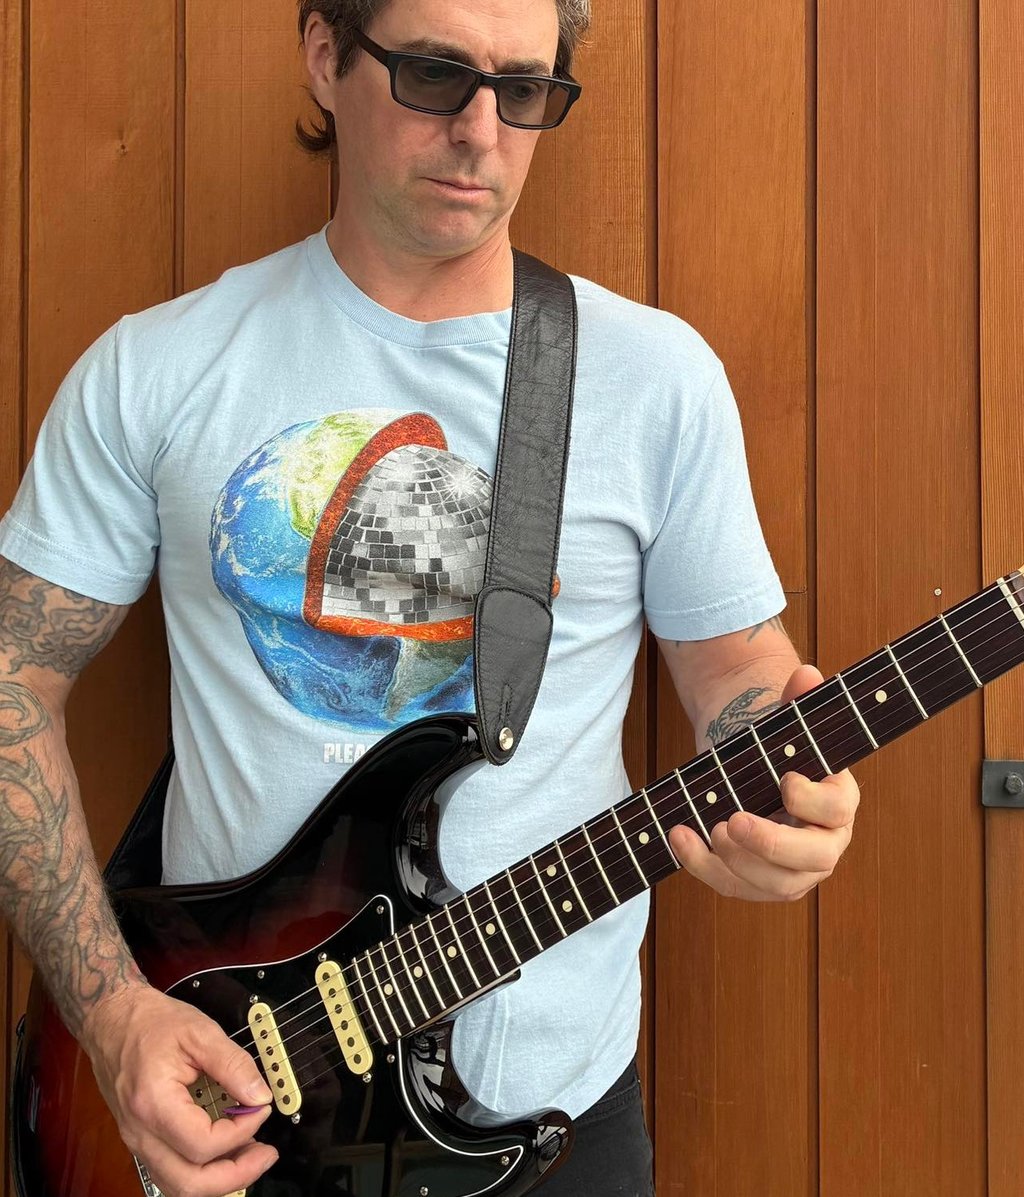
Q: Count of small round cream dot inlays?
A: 10